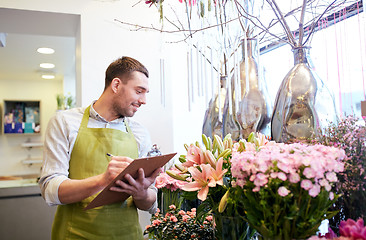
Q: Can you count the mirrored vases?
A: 3